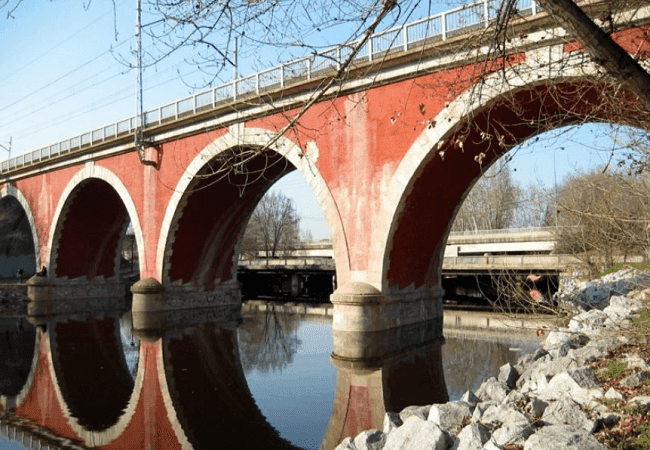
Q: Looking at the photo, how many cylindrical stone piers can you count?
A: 3